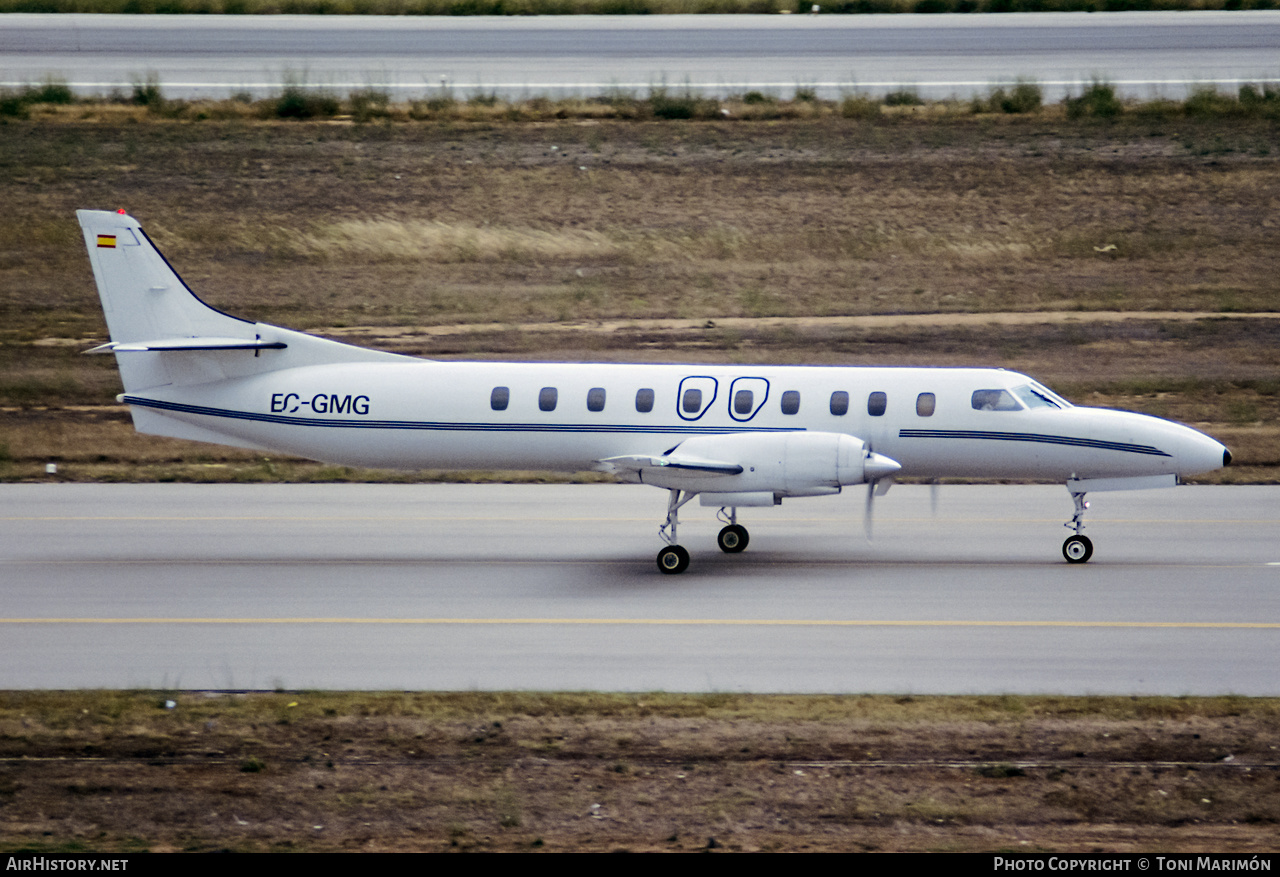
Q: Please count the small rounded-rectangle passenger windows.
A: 10